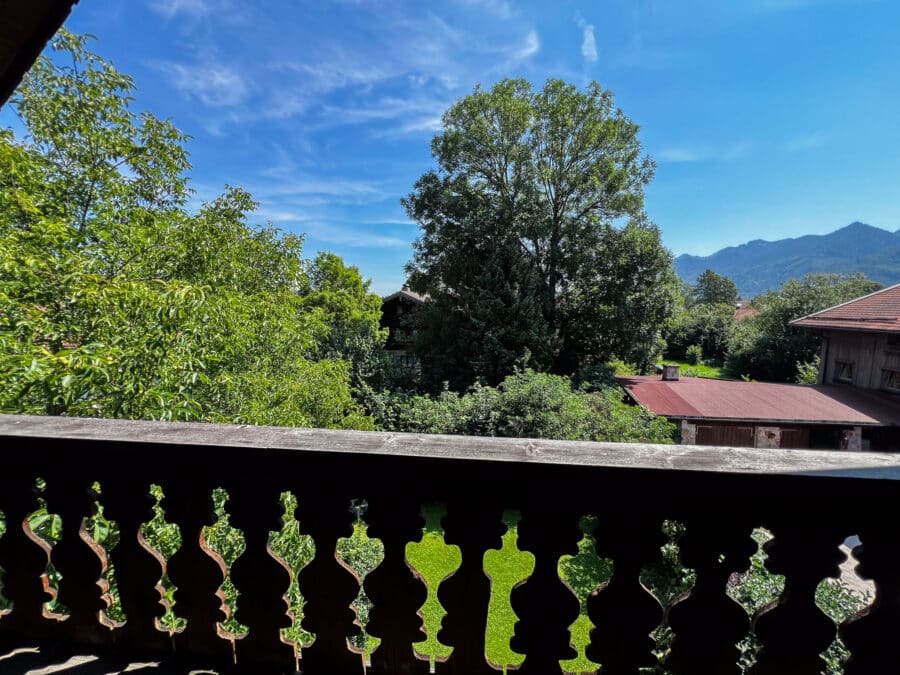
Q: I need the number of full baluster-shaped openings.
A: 12